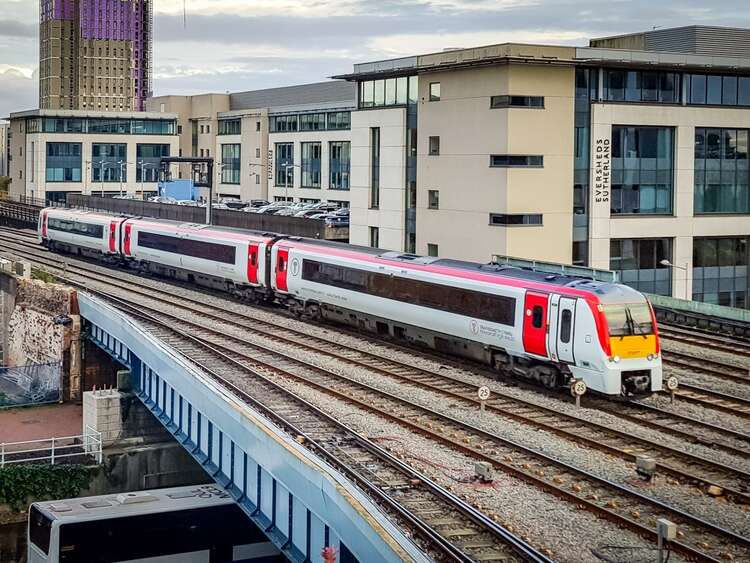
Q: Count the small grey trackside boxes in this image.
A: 3